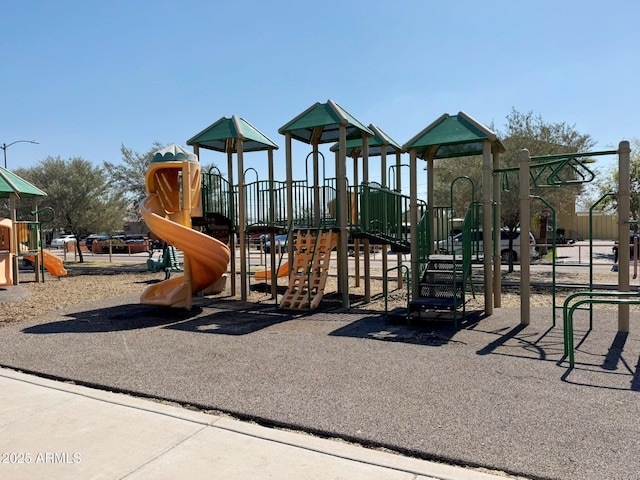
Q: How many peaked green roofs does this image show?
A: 5